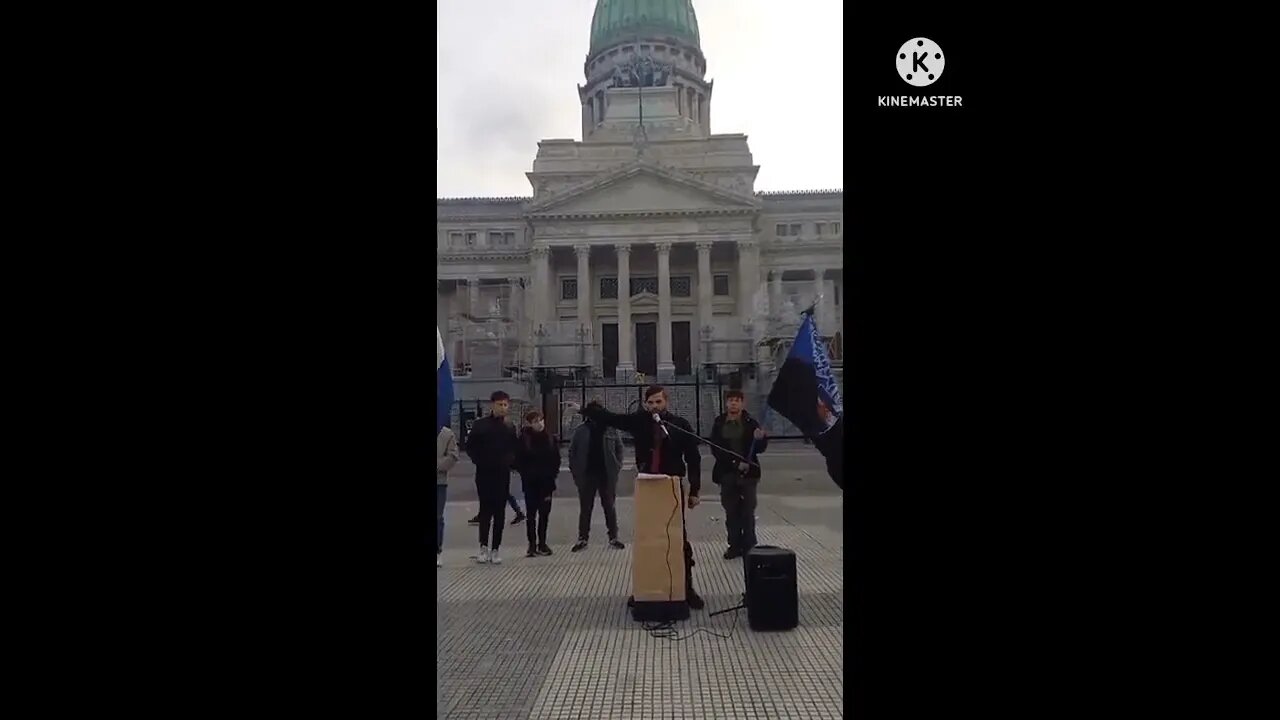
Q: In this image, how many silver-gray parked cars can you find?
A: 0